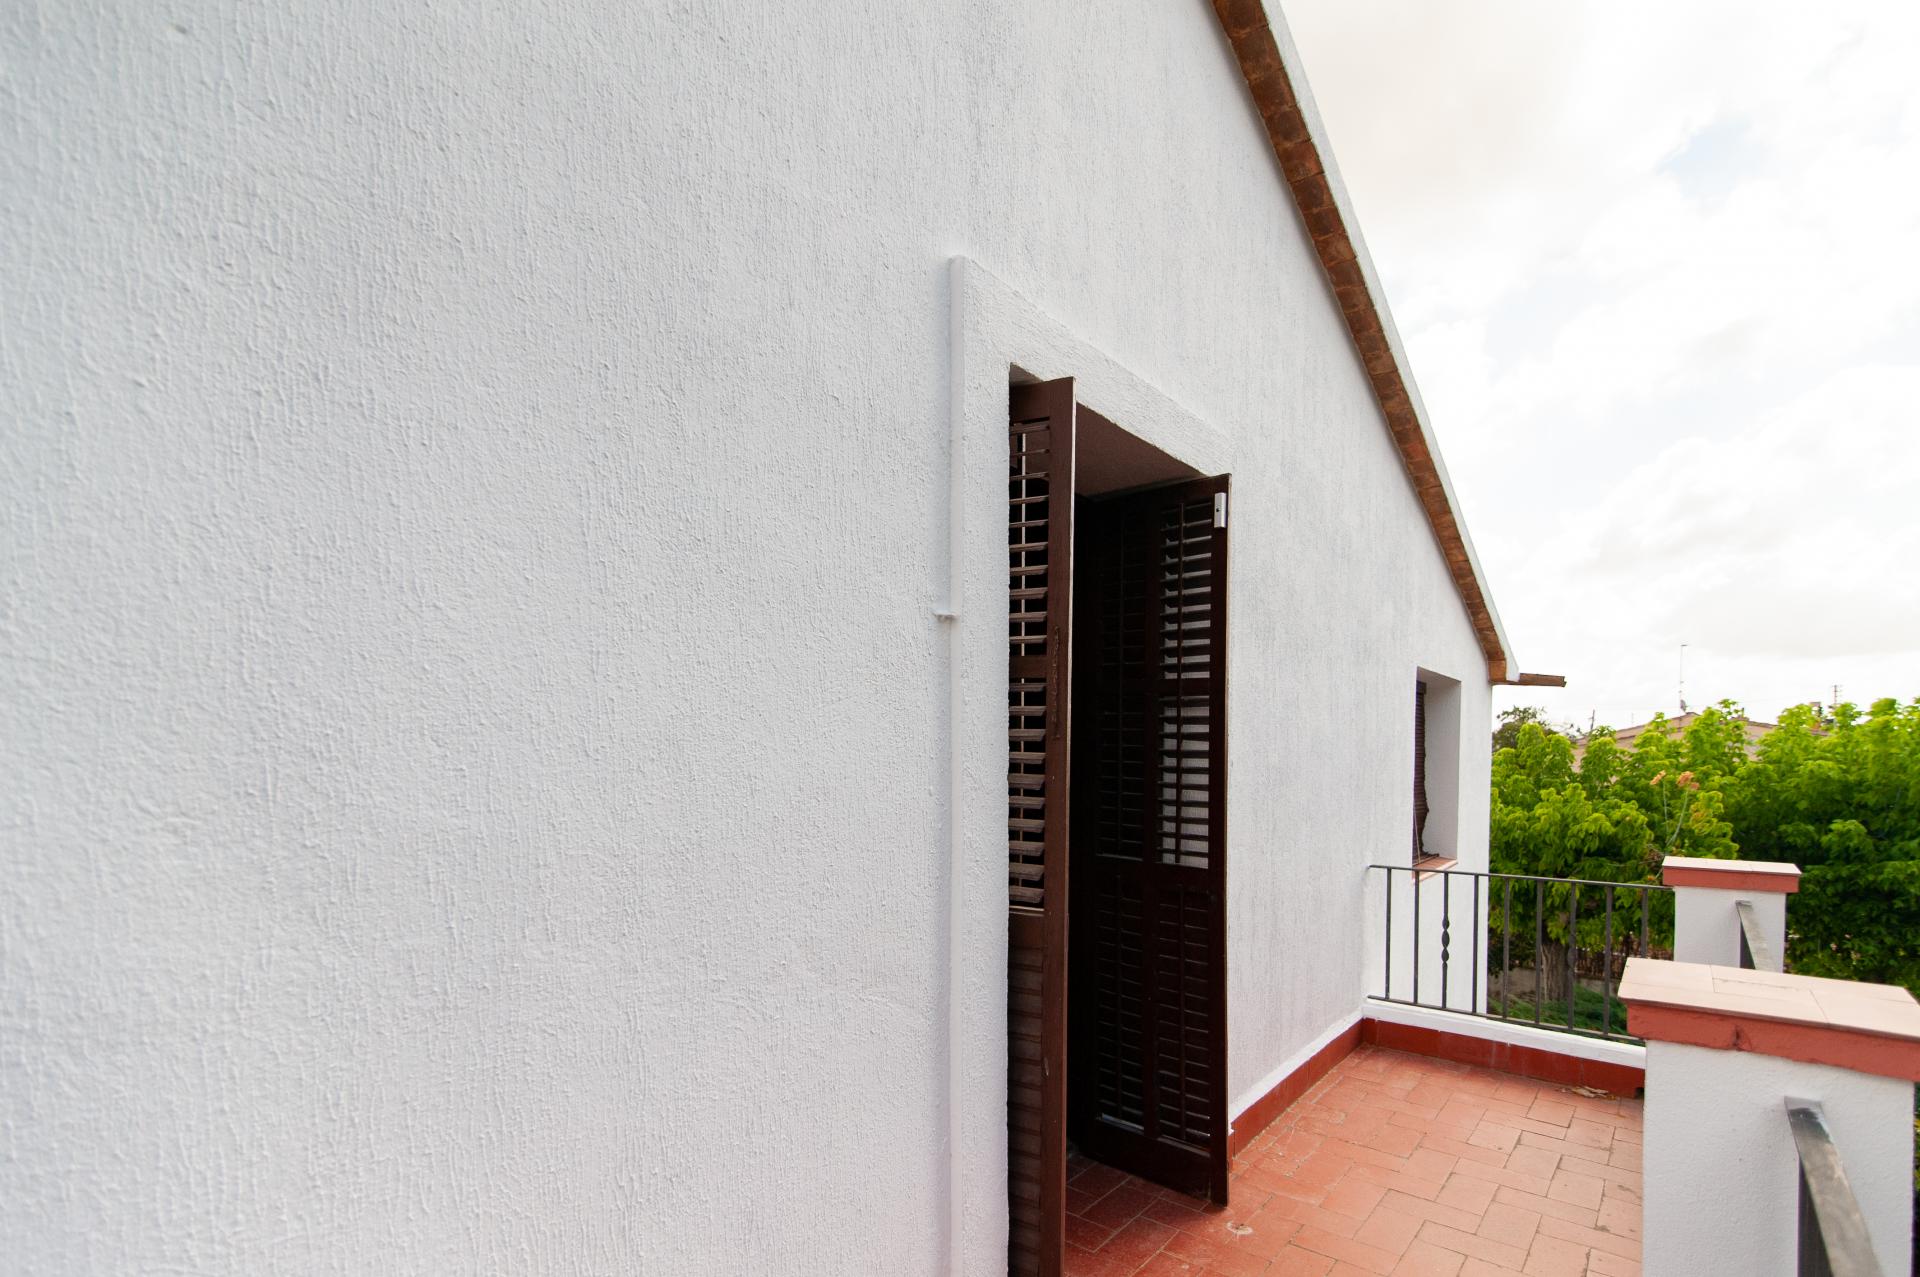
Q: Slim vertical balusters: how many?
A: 9